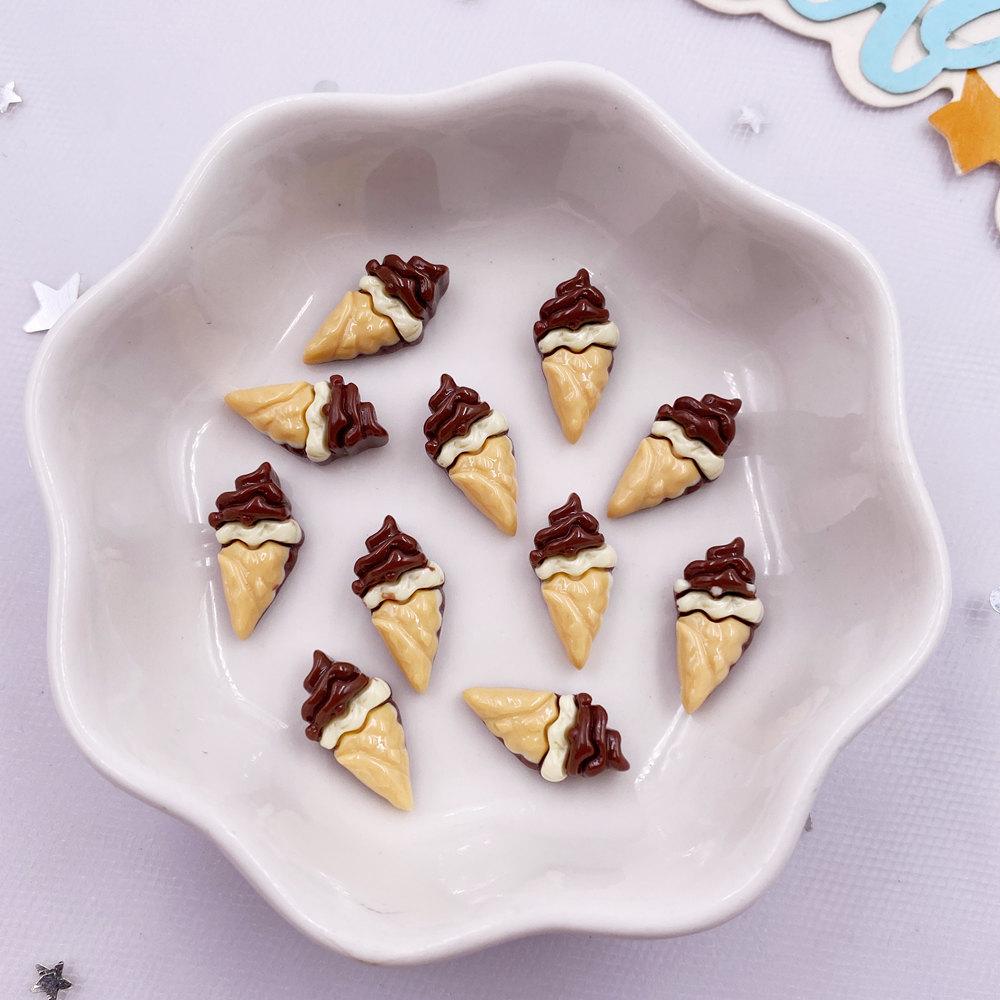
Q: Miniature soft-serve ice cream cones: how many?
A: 11